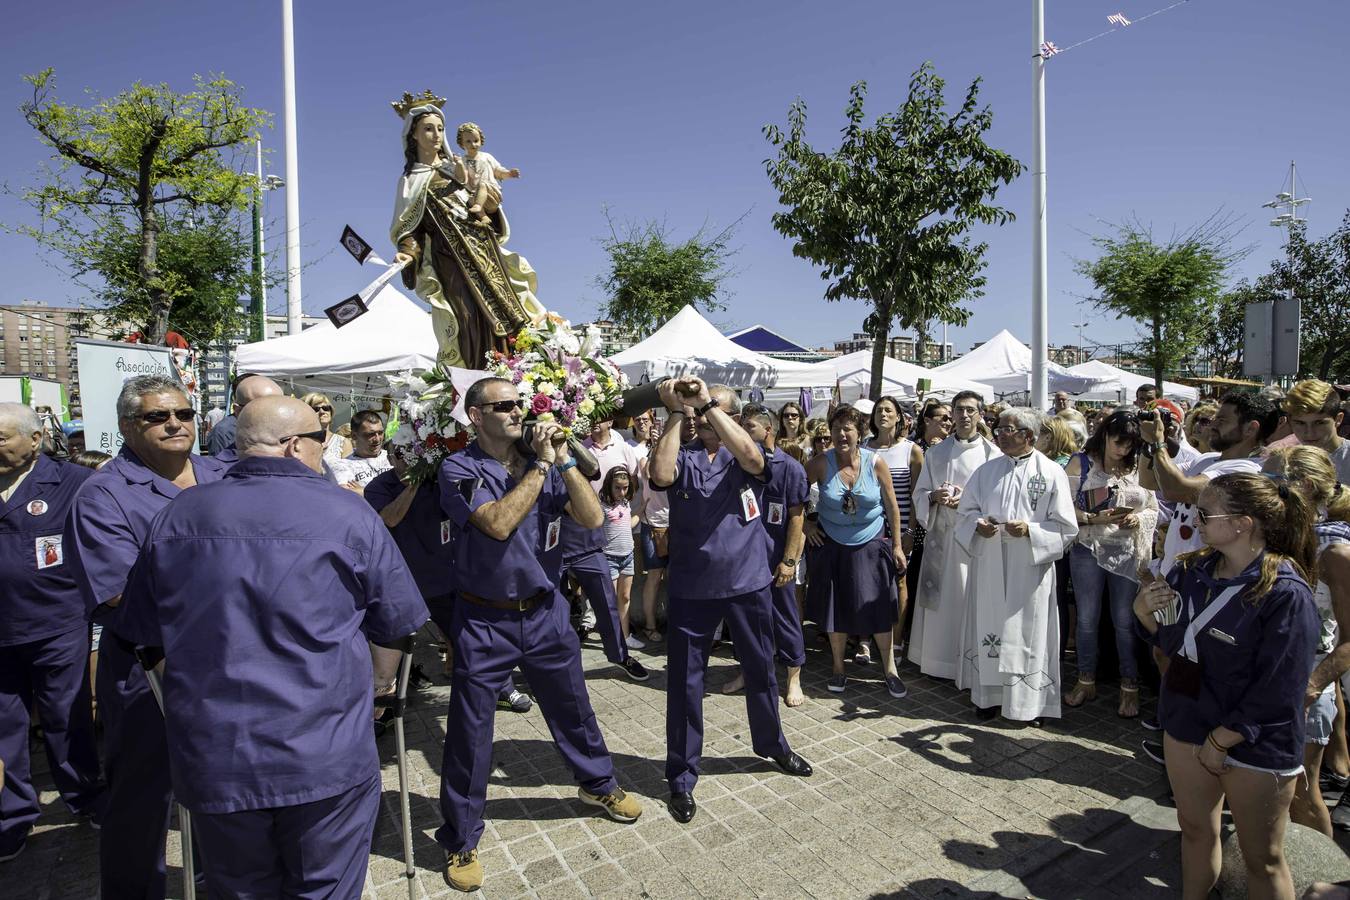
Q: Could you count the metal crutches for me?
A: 2